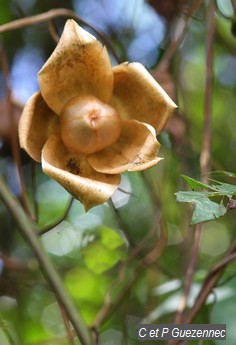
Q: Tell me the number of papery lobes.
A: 5